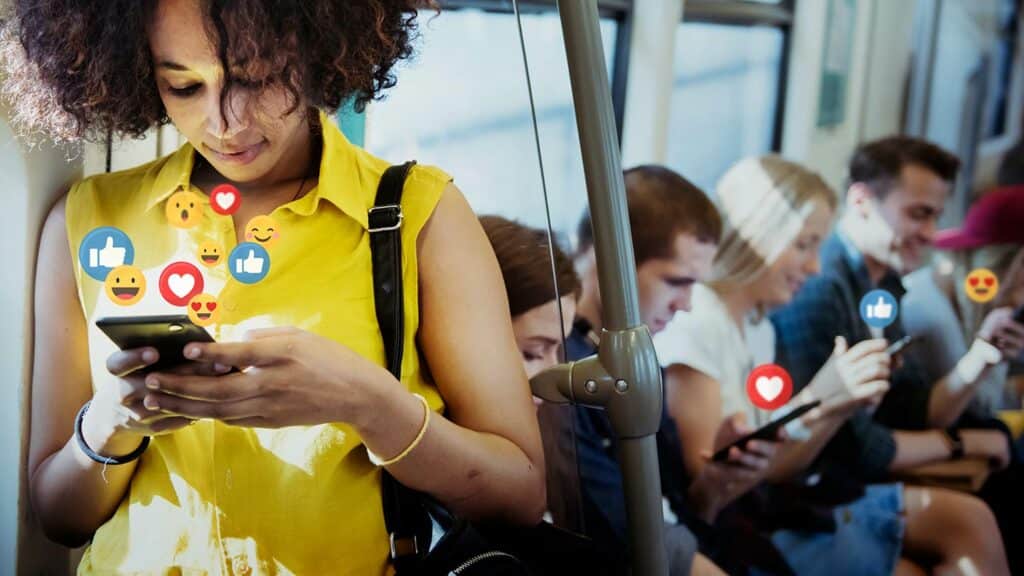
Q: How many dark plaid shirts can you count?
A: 1